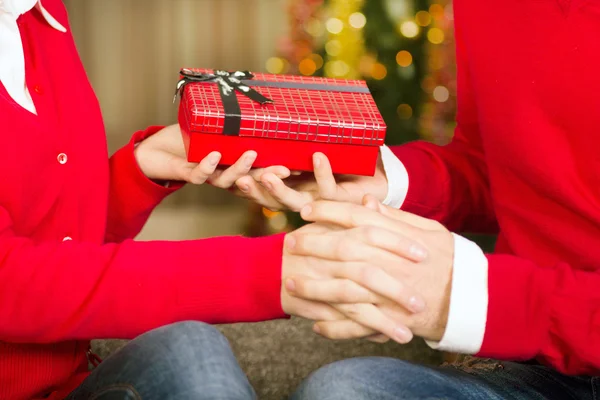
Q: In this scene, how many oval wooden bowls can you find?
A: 0